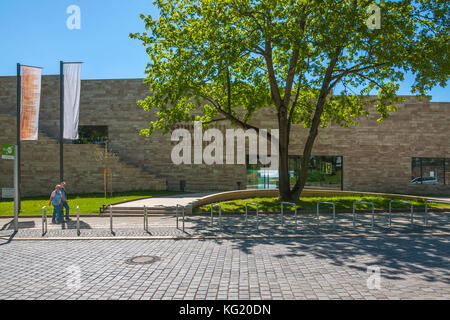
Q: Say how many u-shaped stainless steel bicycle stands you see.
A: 12